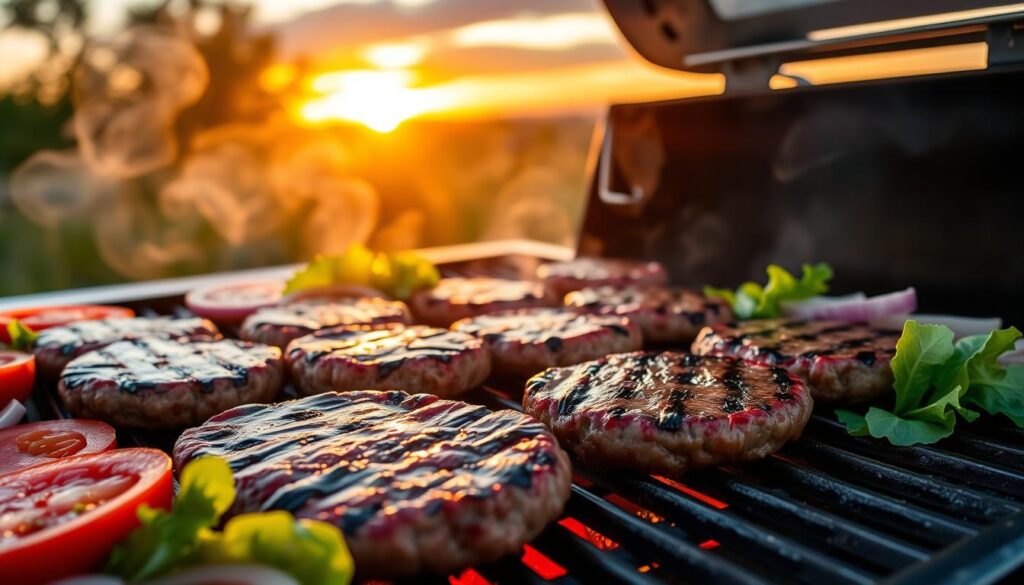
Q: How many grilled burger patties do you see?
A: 11